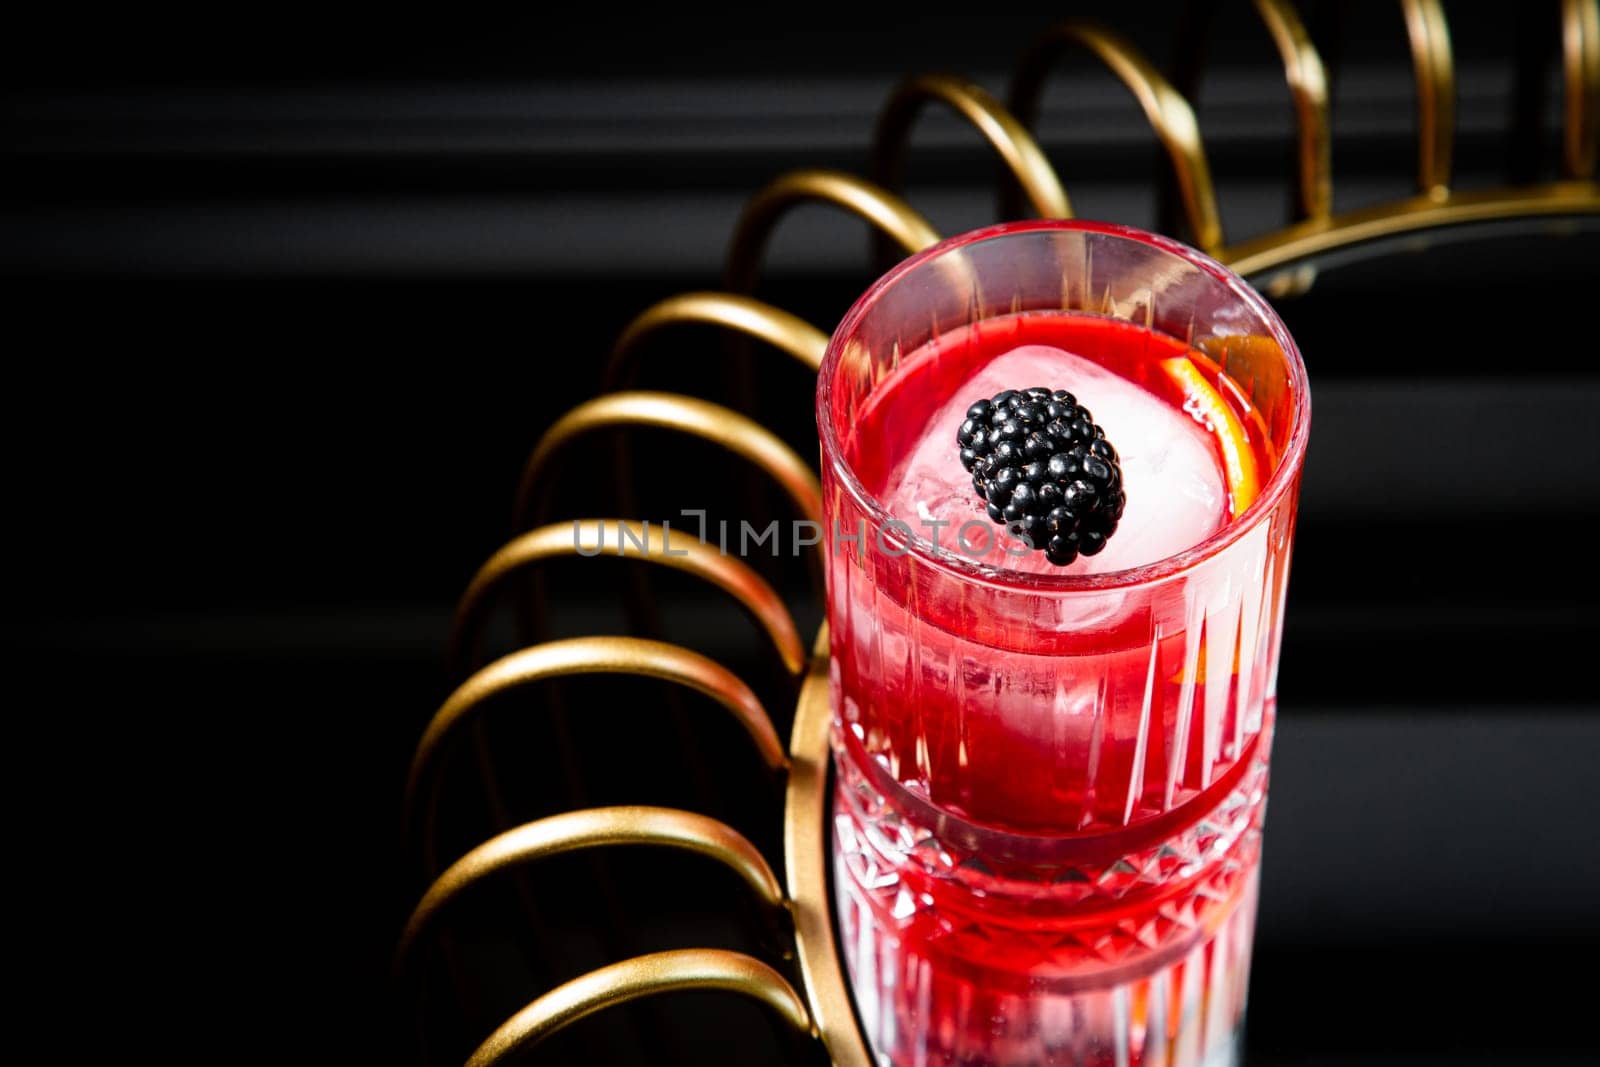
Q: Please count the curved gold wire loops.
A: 12